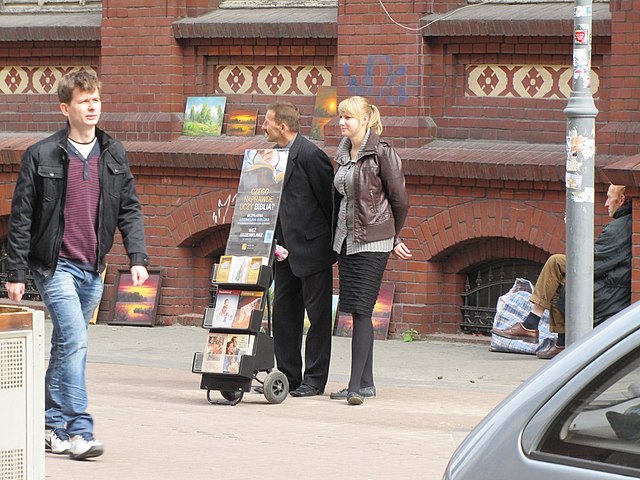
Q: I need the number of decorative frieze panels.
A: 3